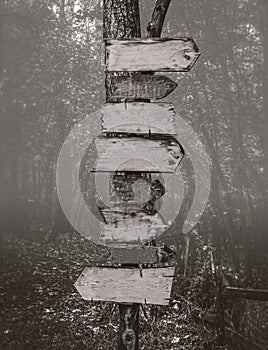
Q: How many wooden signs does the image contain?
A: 7